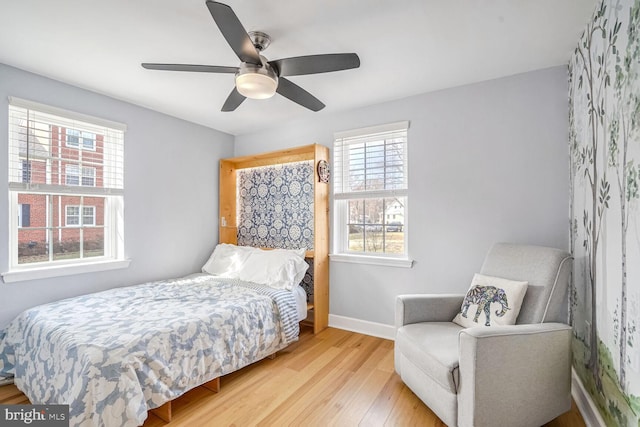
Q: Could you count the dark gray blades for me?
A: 5